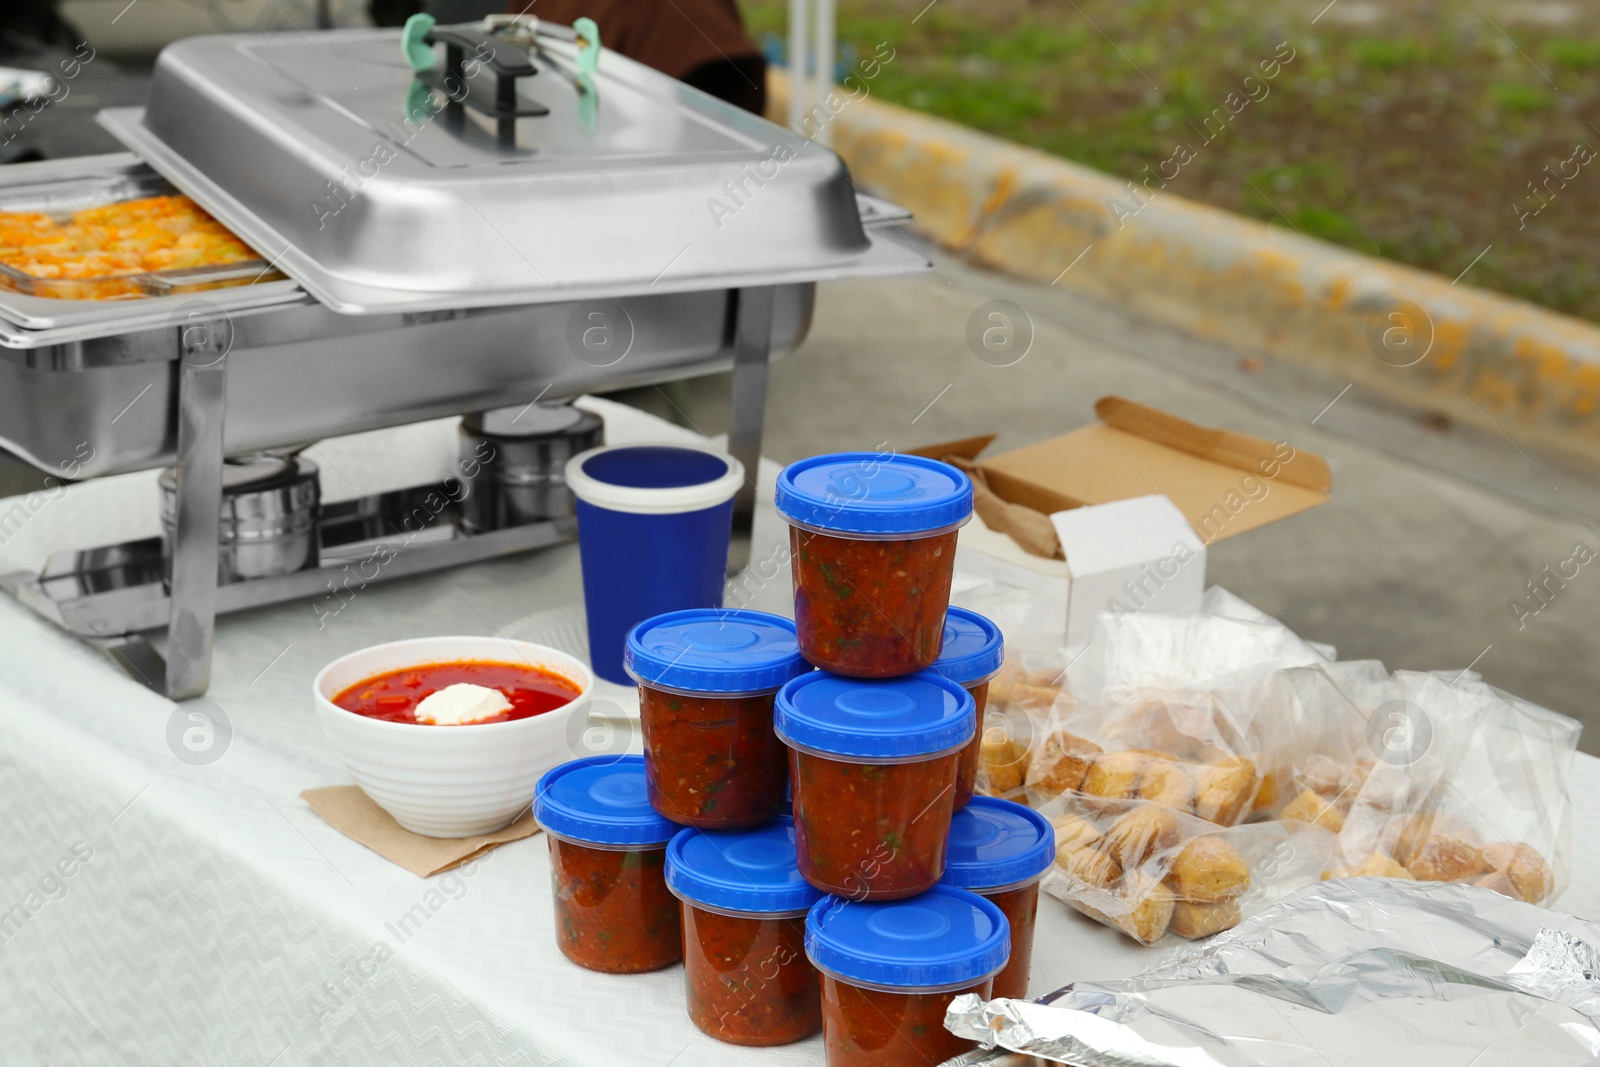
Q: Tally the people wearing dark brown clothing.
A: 1